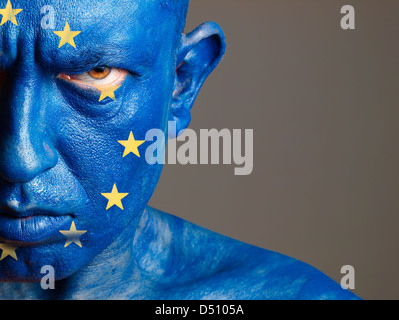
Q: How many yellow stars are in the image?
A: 7